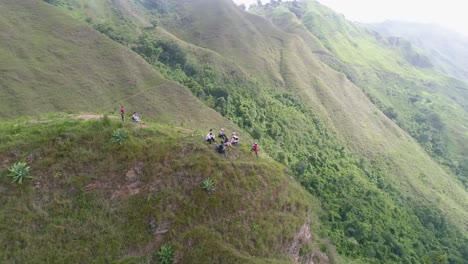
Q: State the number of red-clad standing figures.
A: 2